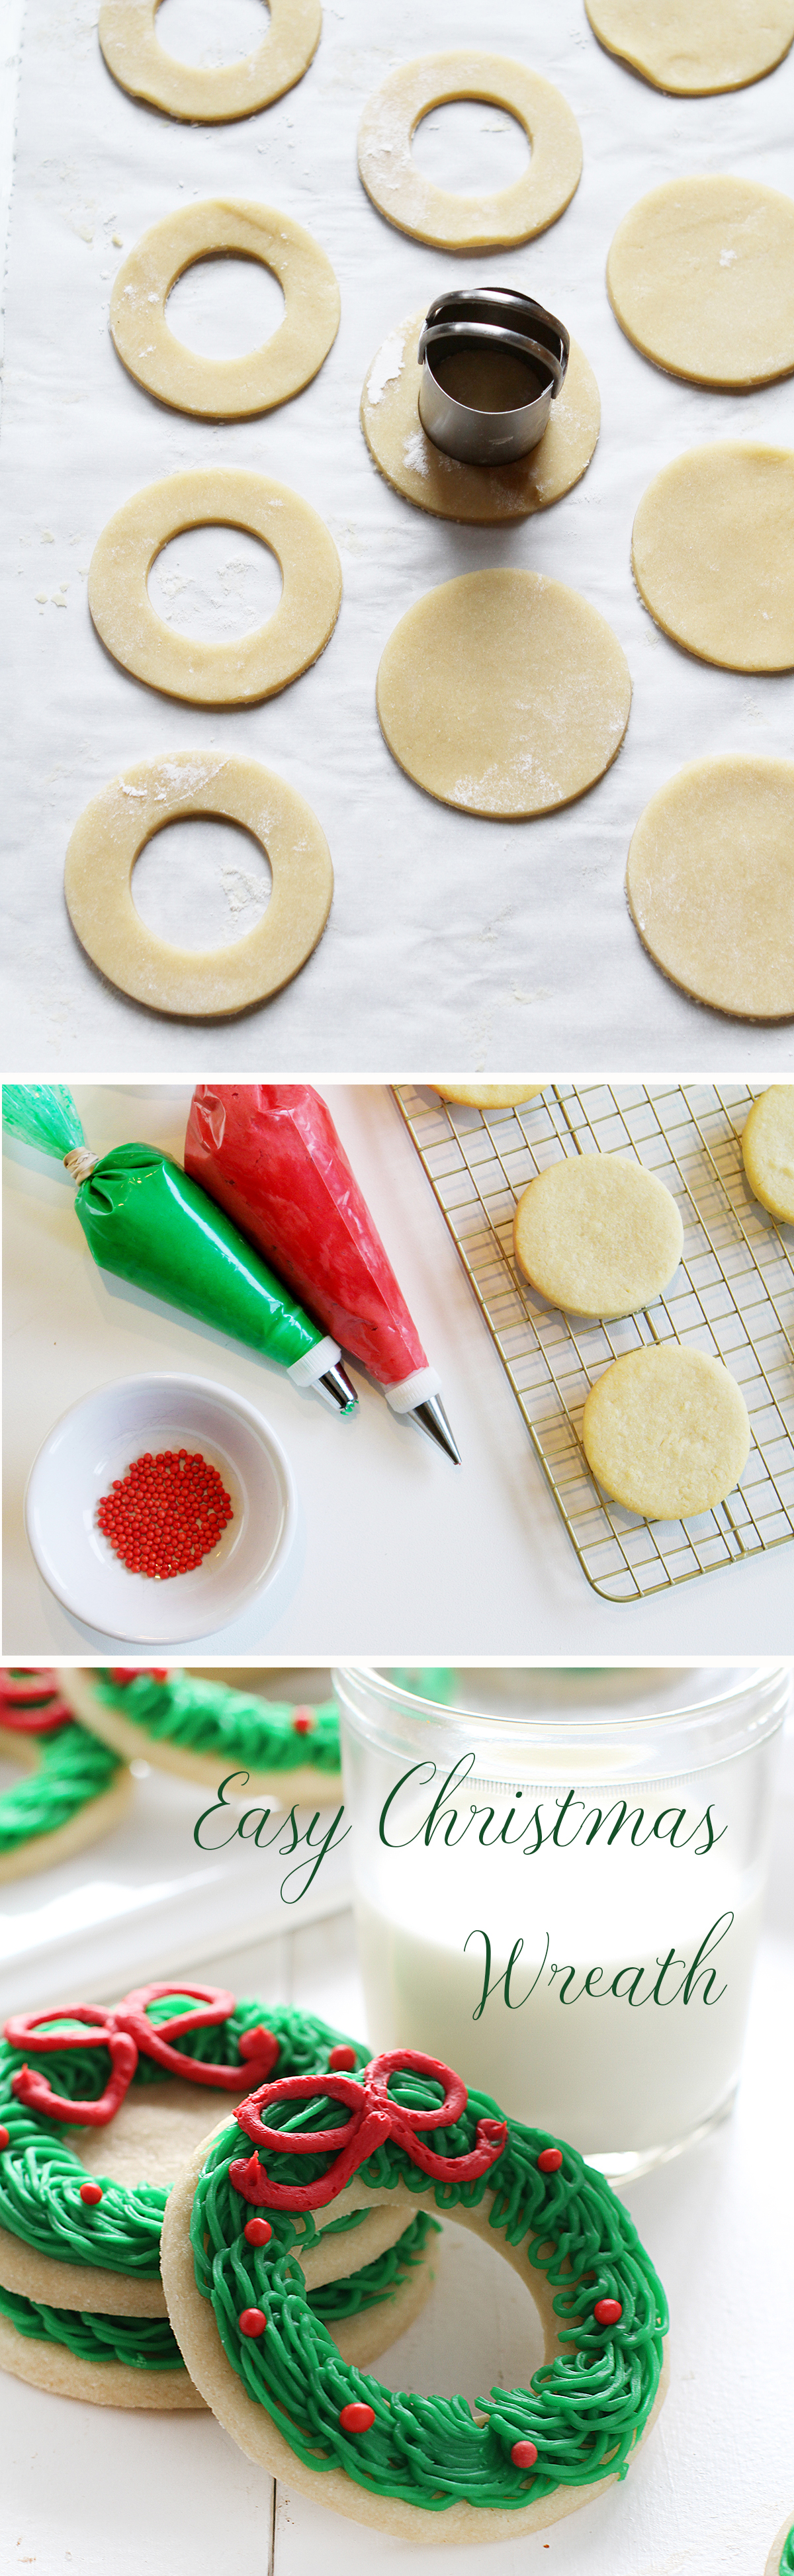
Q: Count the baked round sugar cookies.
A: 4